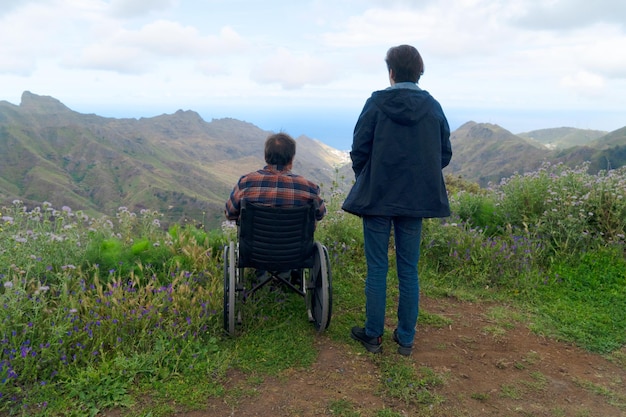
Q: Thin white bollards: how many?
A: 0